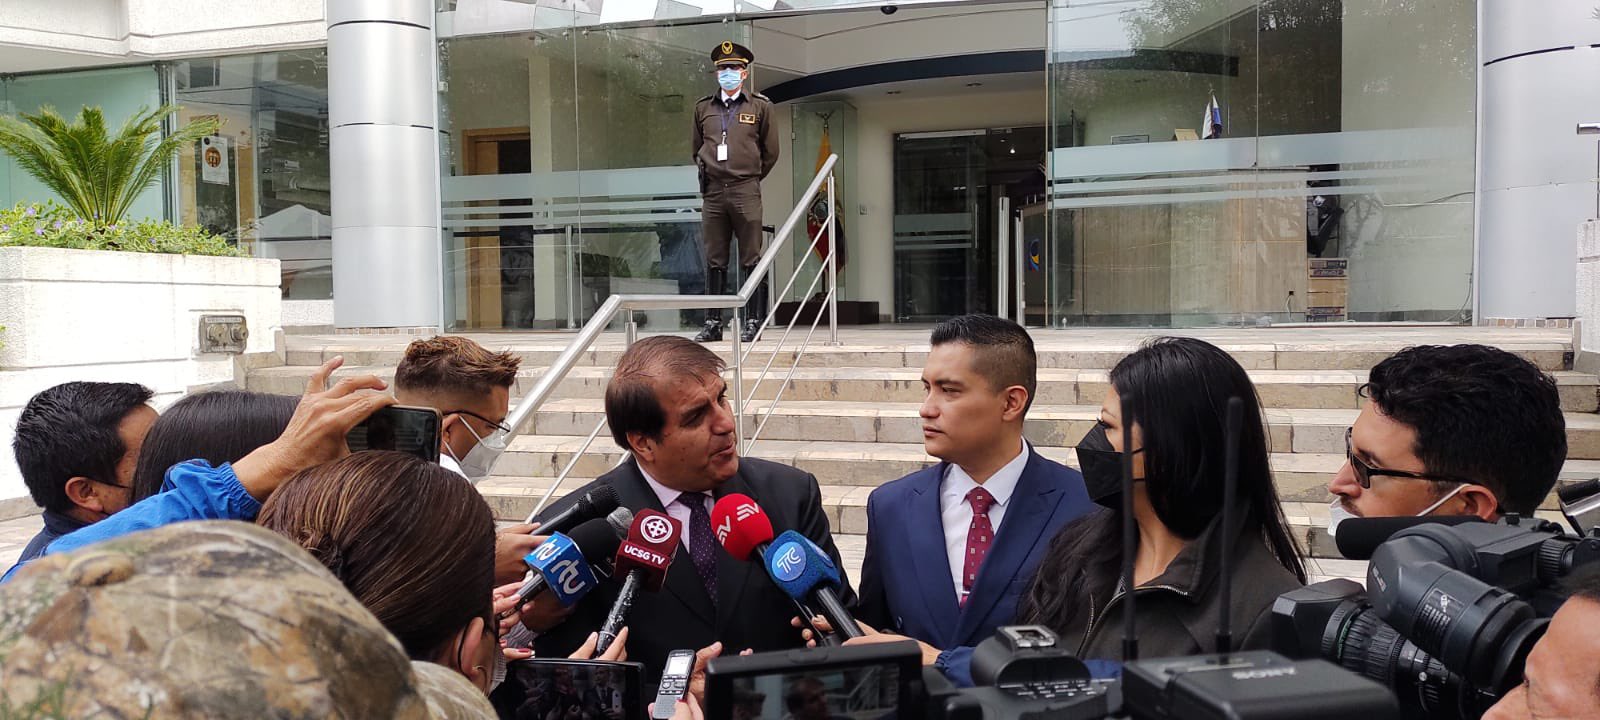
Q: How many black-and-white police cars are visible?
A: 0